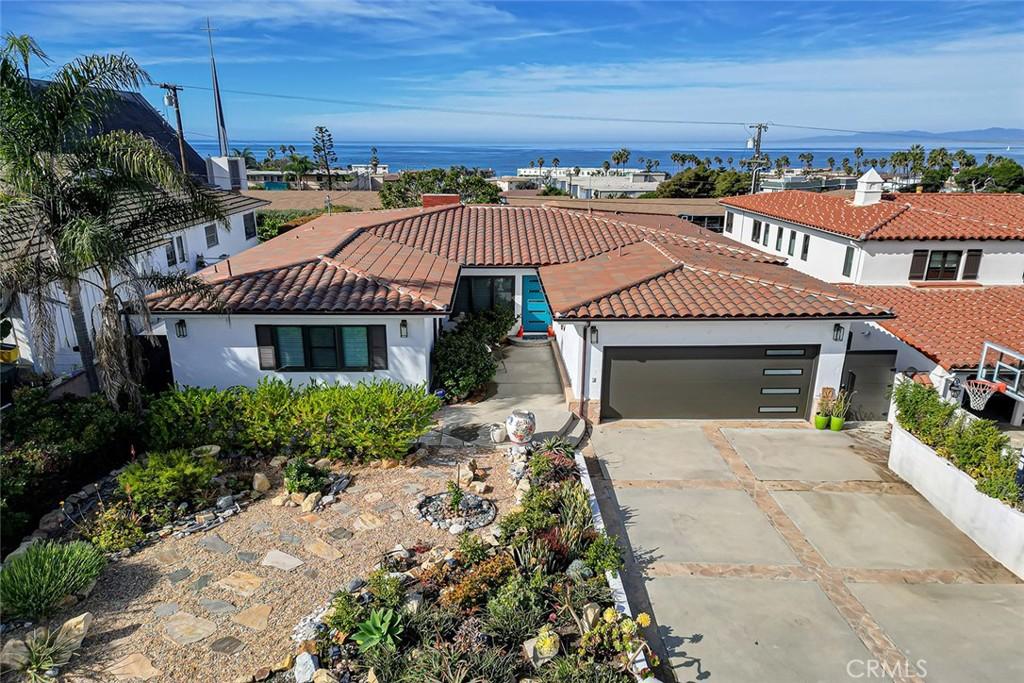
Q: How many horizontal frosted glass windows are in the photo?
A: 4